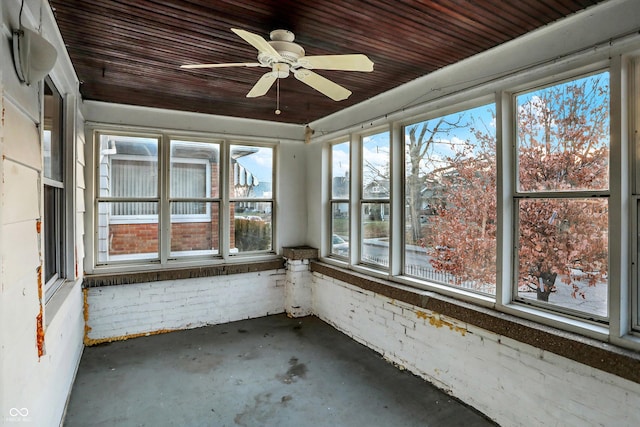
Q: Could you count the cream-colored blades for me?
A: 5